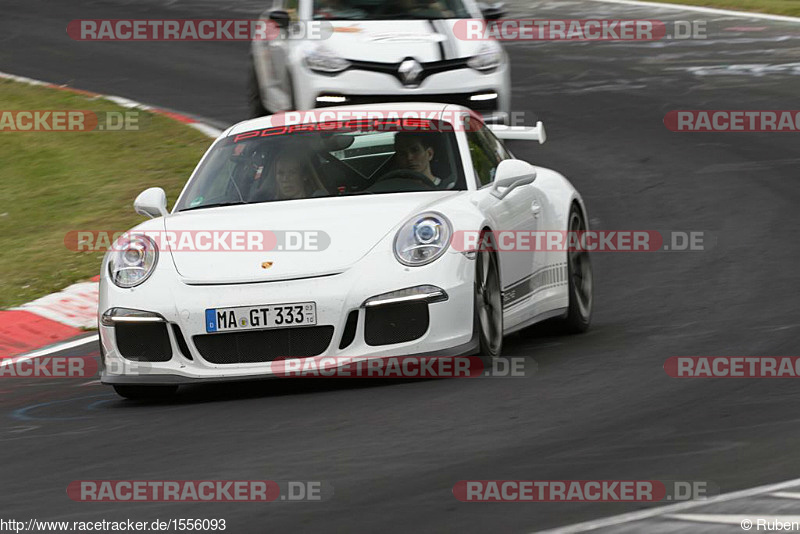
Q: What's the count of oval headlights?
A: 2